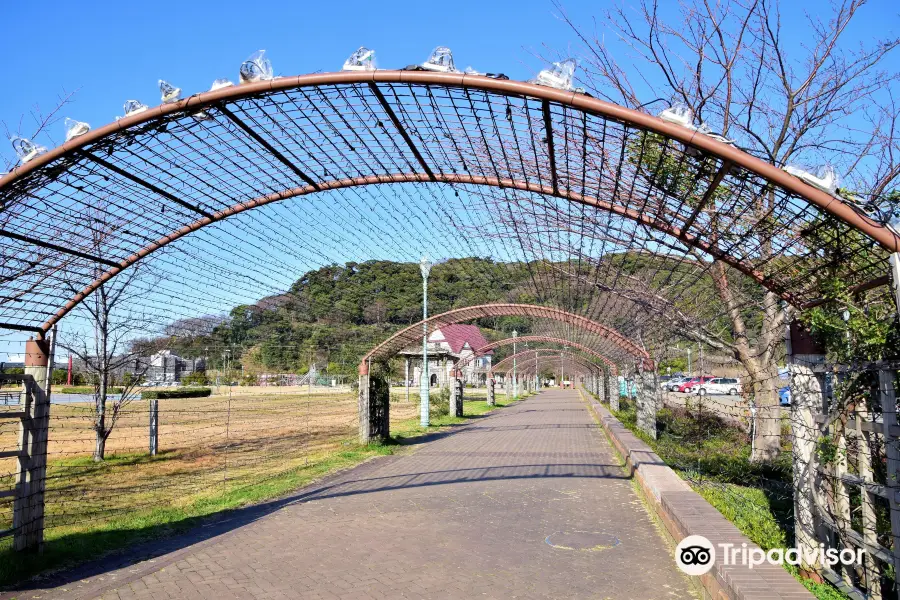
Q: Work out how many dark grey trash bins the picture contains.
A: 0